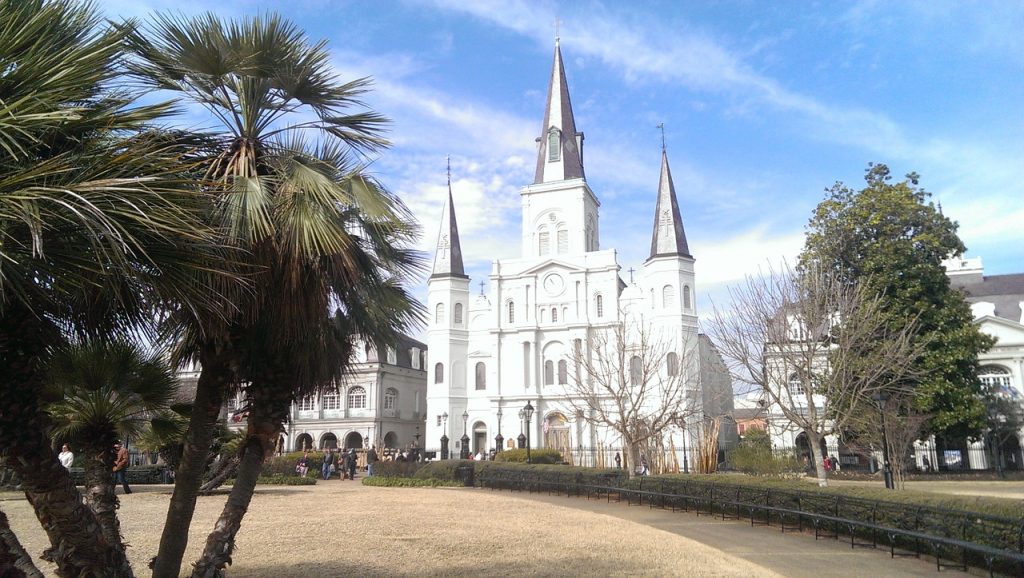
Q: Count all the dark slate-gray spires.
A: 3